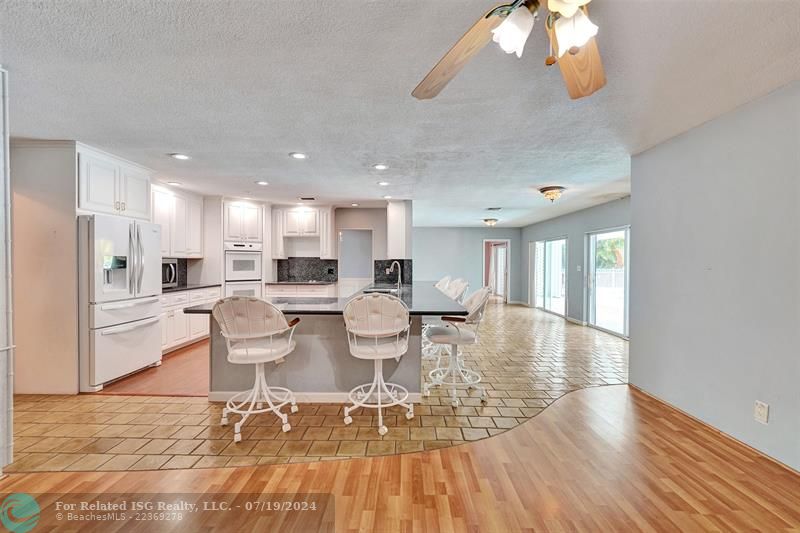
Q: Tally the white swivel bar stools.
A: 5